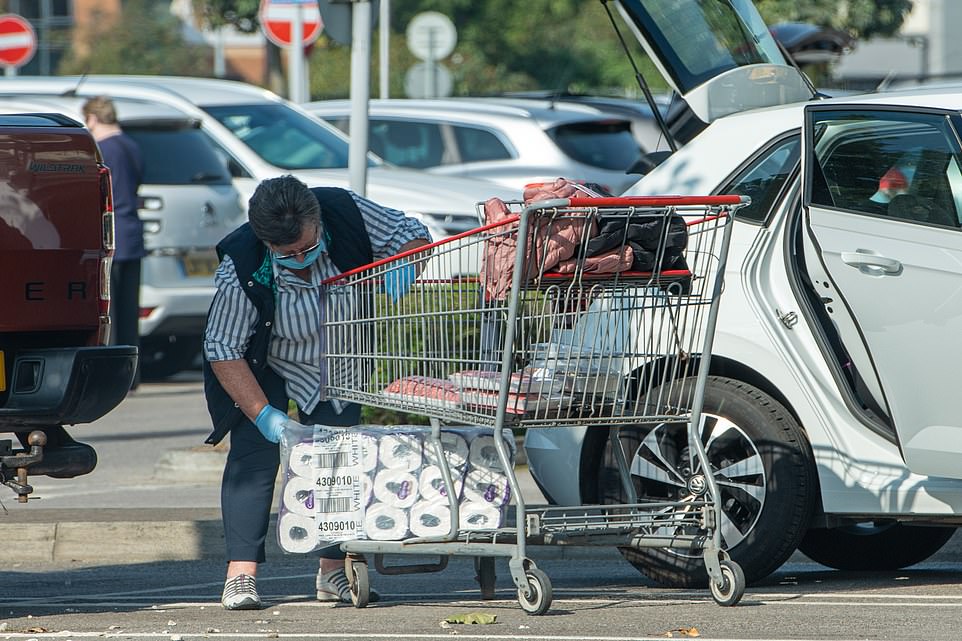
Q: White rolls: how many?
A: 14